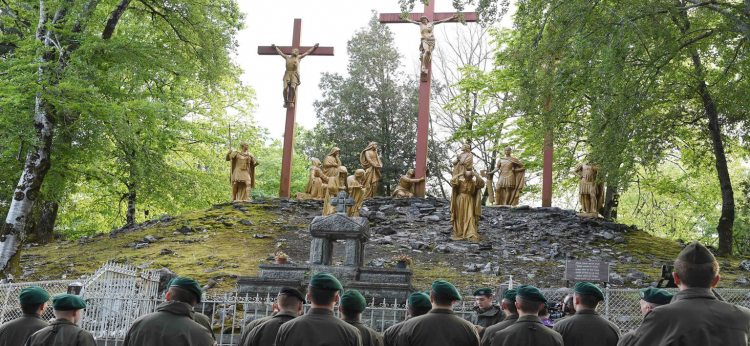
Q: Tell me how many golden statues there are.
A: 13